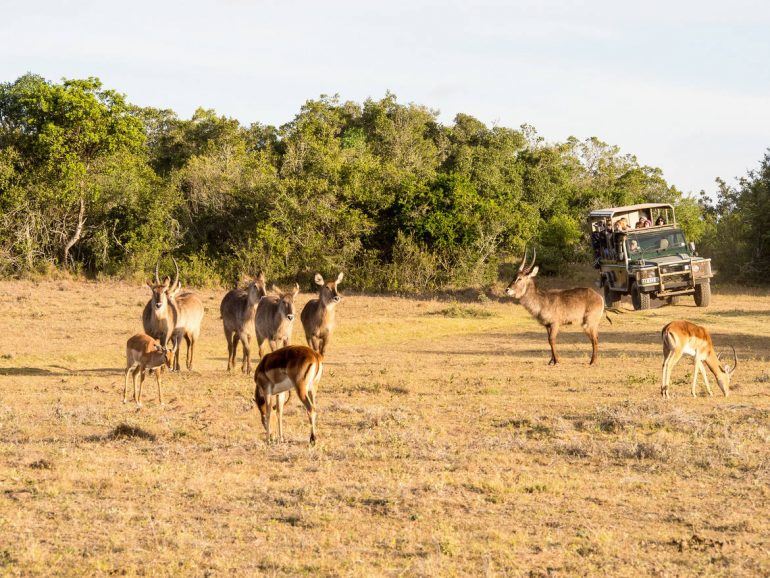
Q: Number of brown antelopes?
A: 9